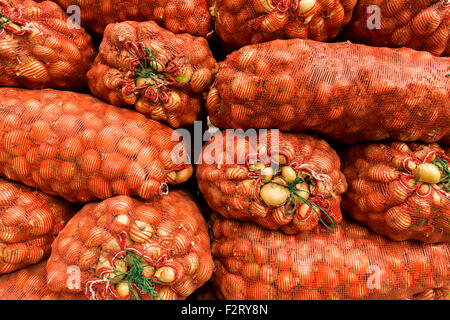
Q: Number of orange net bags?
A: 13